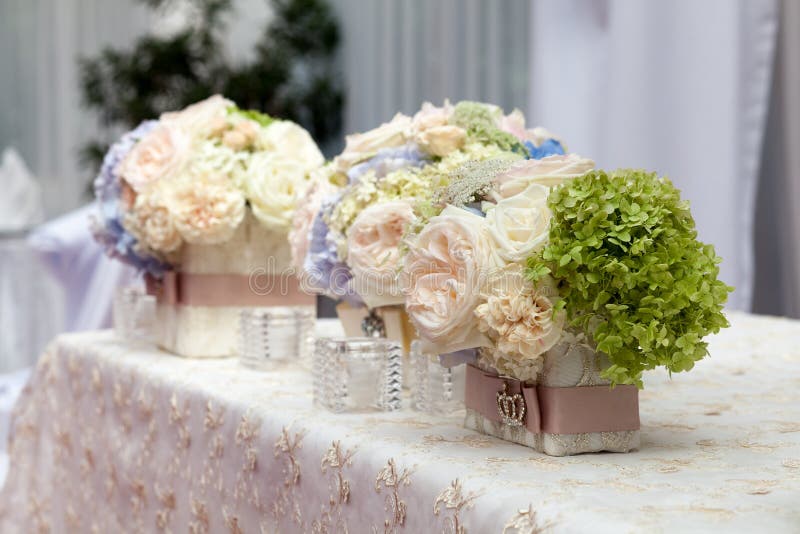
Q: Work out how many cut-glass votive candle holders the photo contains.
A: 4